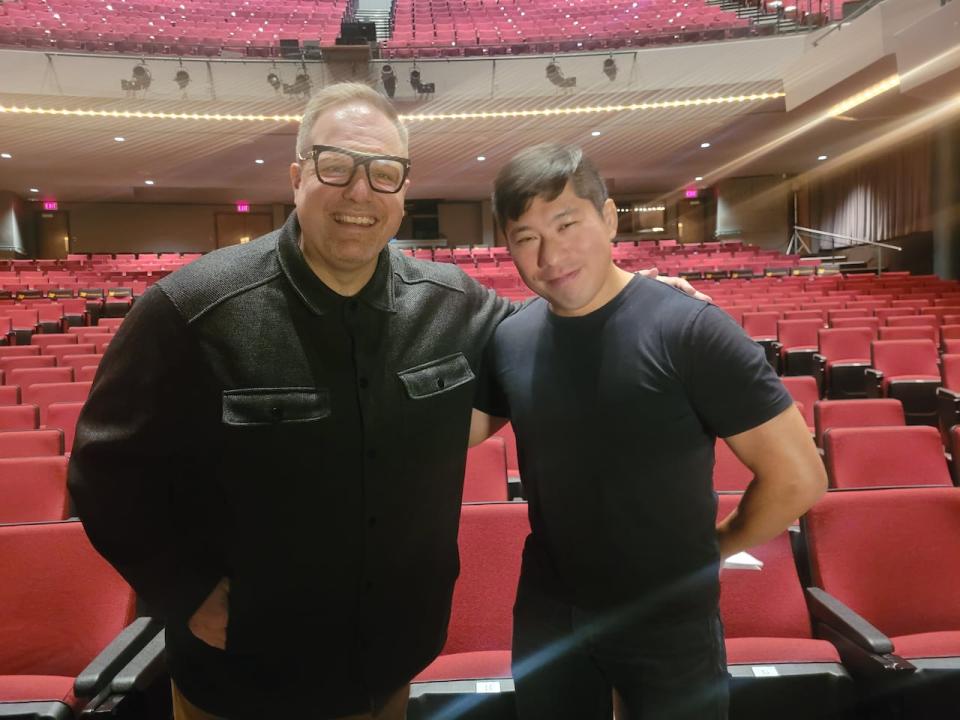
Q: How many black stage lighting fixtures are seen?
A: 8